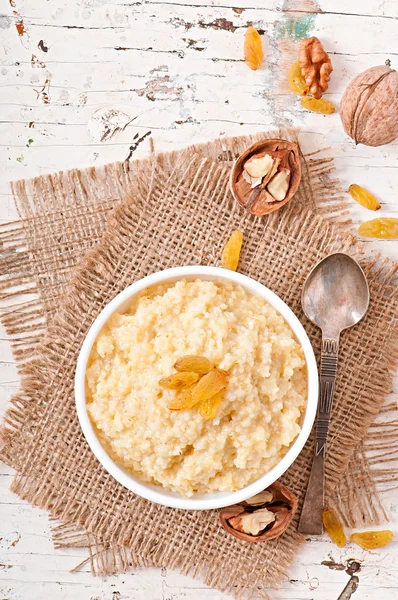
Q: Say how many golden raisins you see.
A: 13